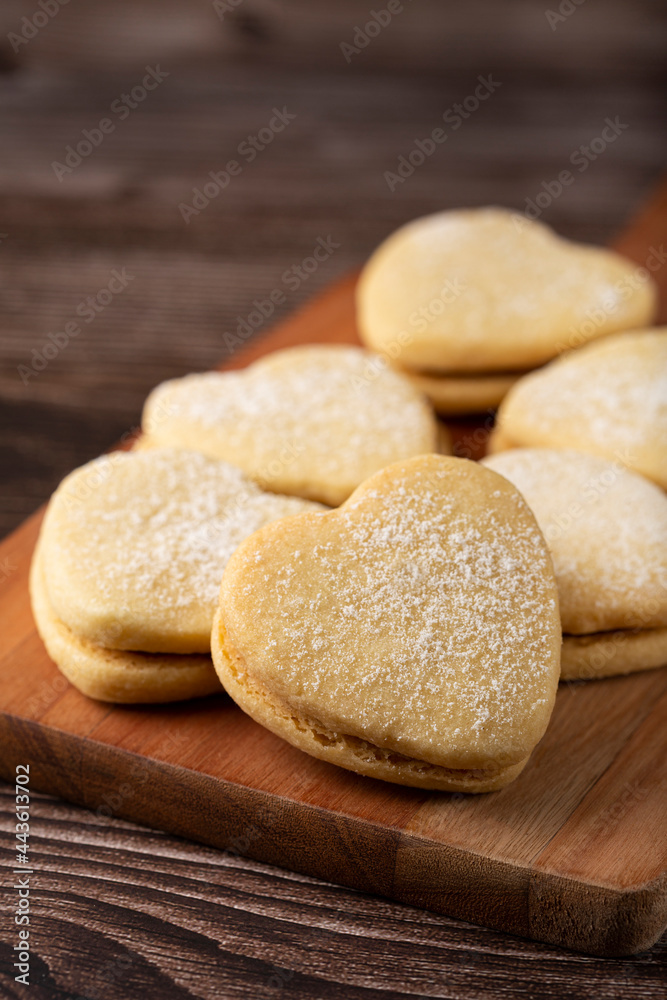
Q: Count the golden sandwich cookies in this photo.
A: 6